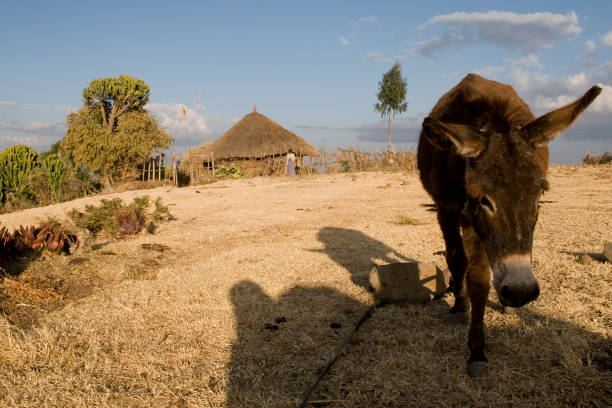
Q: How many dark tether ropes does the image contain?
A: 1